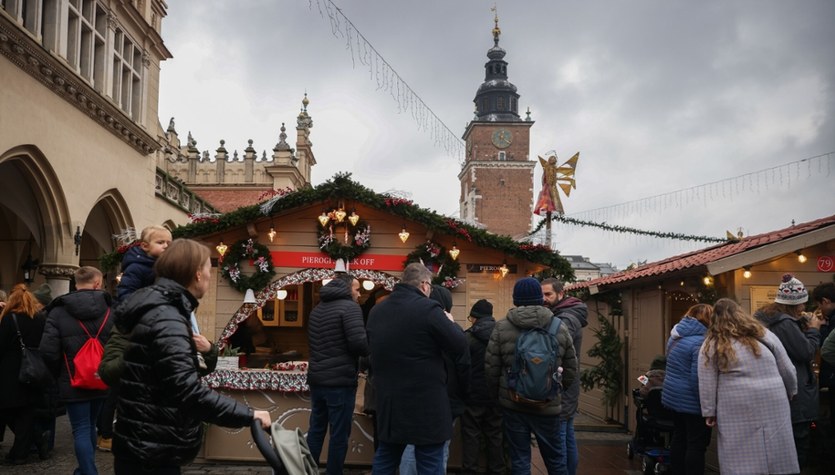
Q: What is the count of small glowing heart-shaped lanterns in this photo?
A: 8